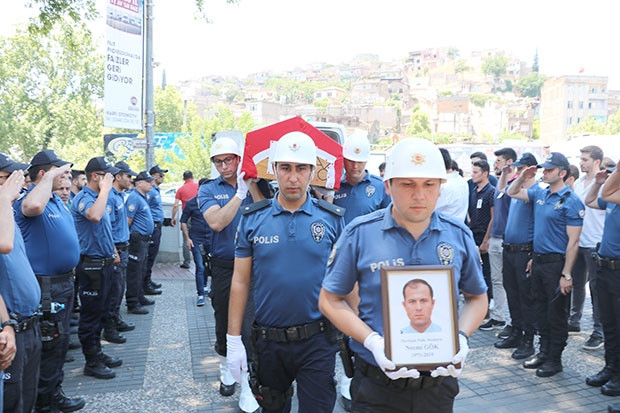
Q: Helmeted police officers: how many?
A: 4